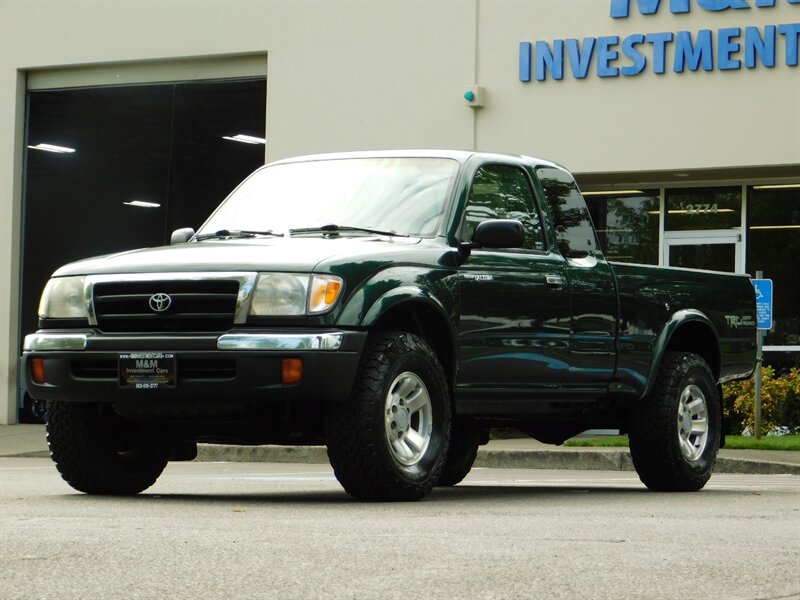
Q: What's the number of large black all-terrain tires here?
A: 4